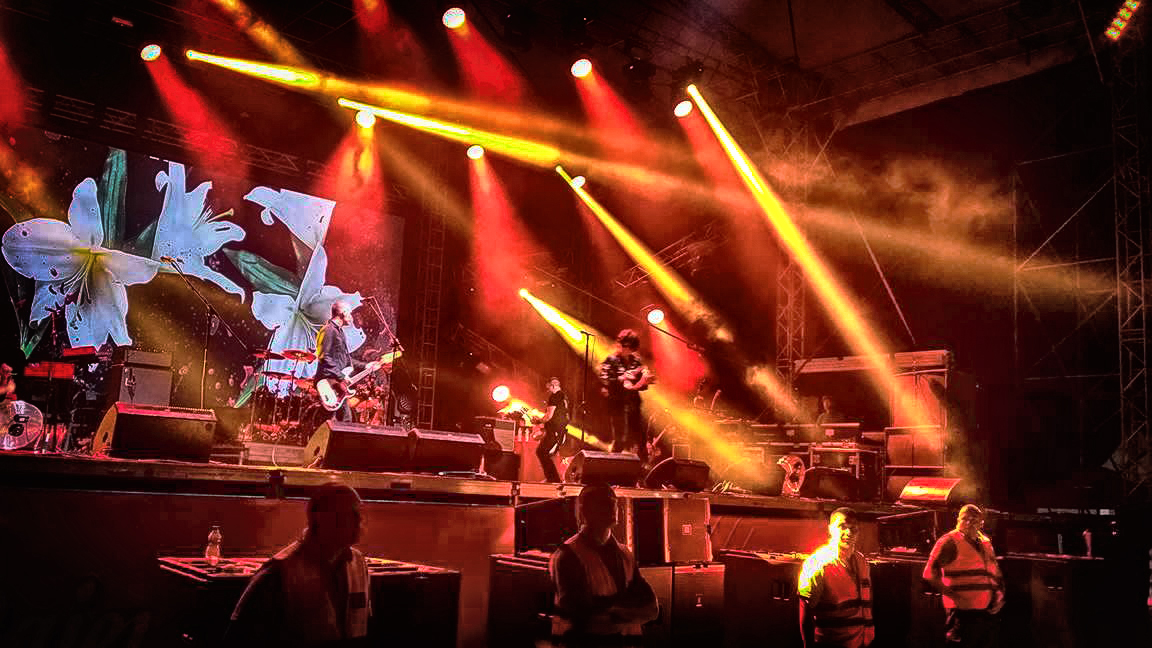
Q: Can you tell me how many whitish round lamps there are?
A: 9